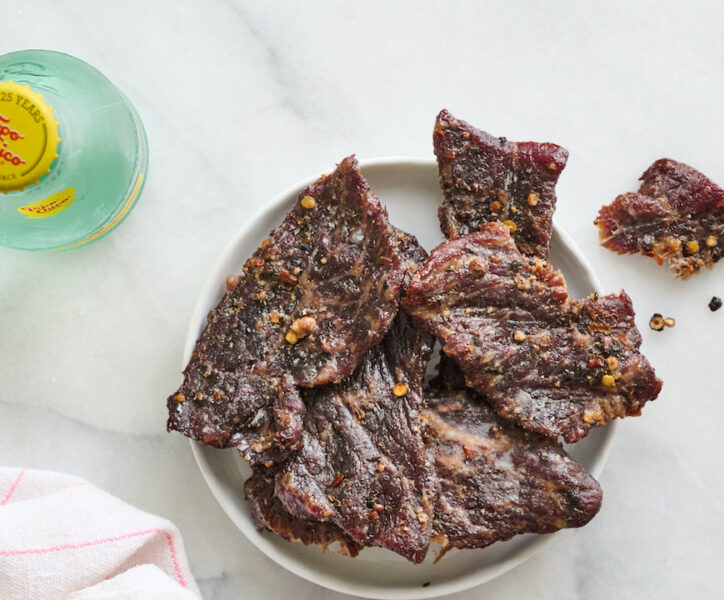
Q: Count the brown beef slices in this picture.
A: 7